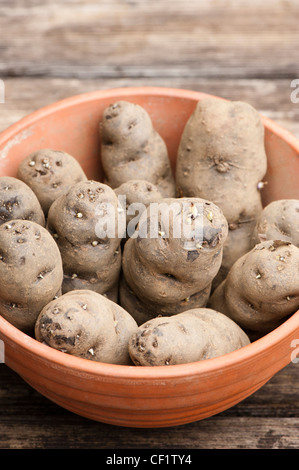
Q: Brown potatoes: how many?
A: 12